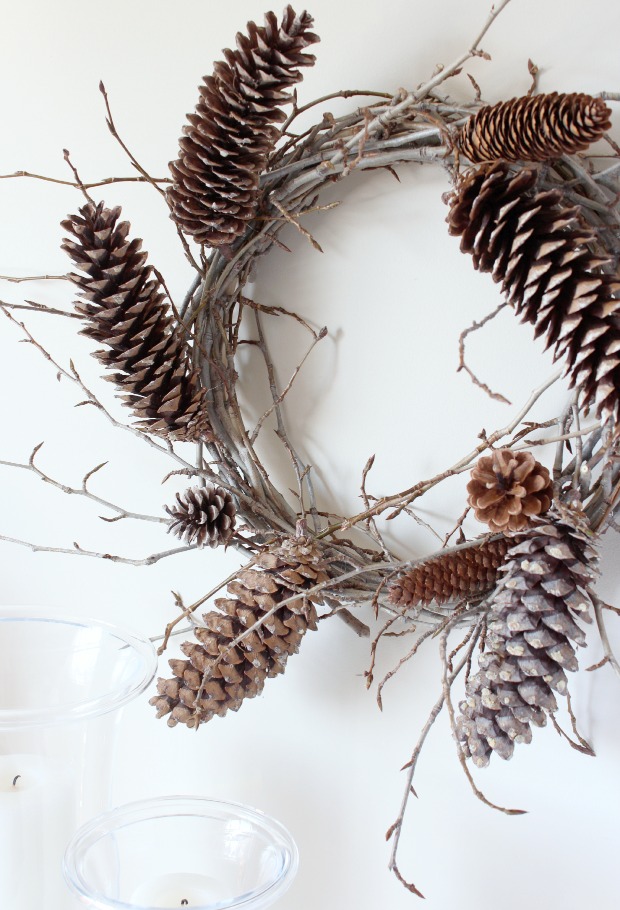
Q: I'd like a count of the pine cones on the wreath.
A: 9